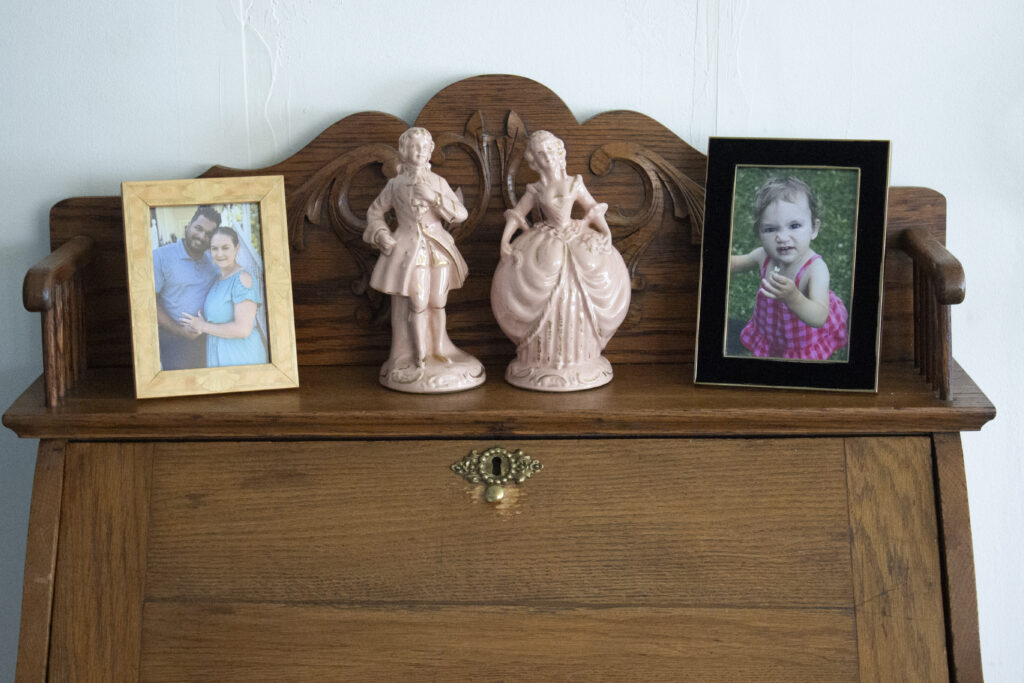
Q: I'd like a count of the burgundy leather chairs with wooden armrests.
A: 0